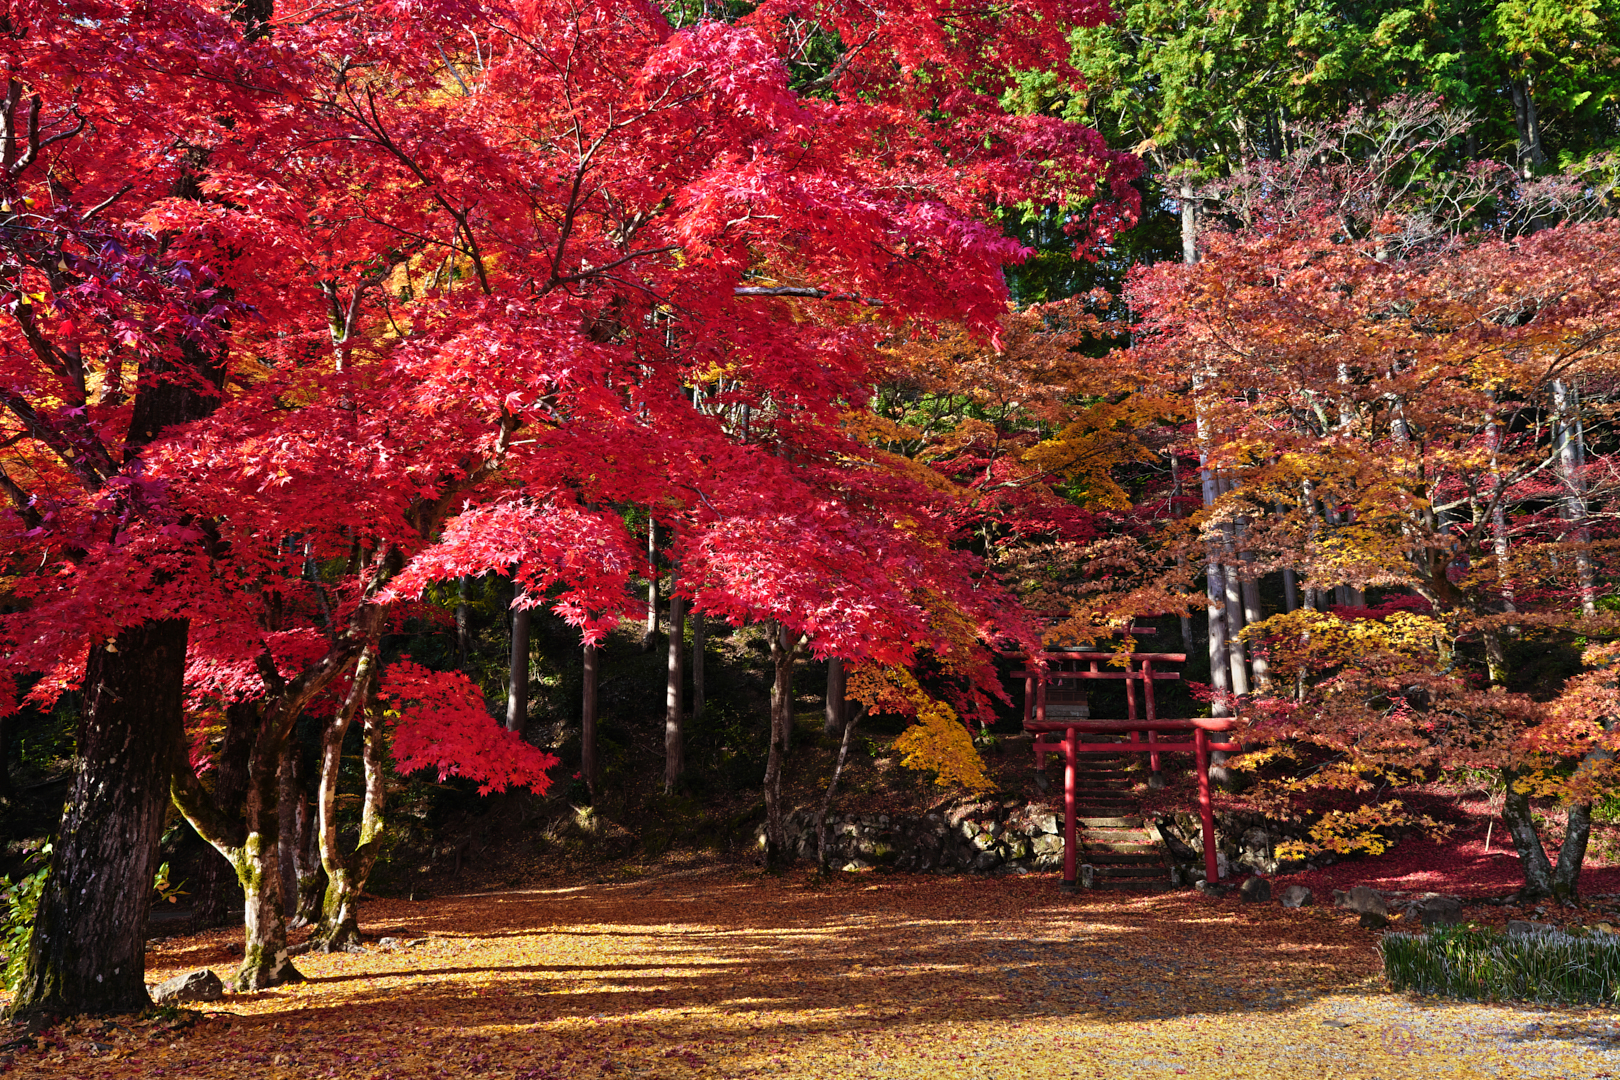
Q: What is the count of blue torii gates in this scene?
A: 0